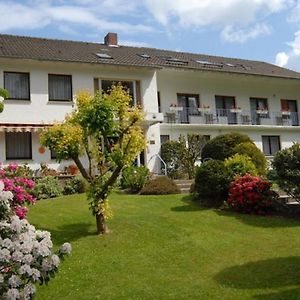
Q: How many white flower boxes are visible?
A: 5